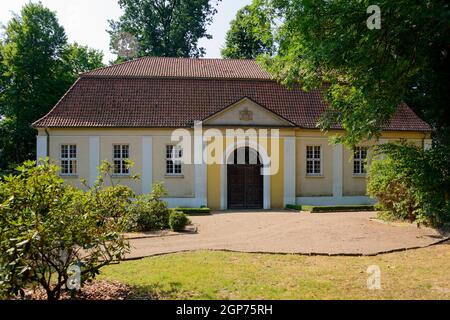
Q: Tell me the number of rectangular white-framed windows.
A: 5